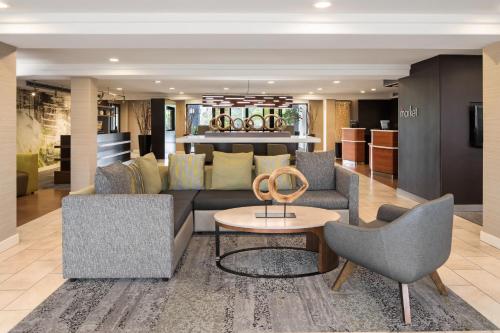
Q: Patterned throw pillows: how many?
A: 3